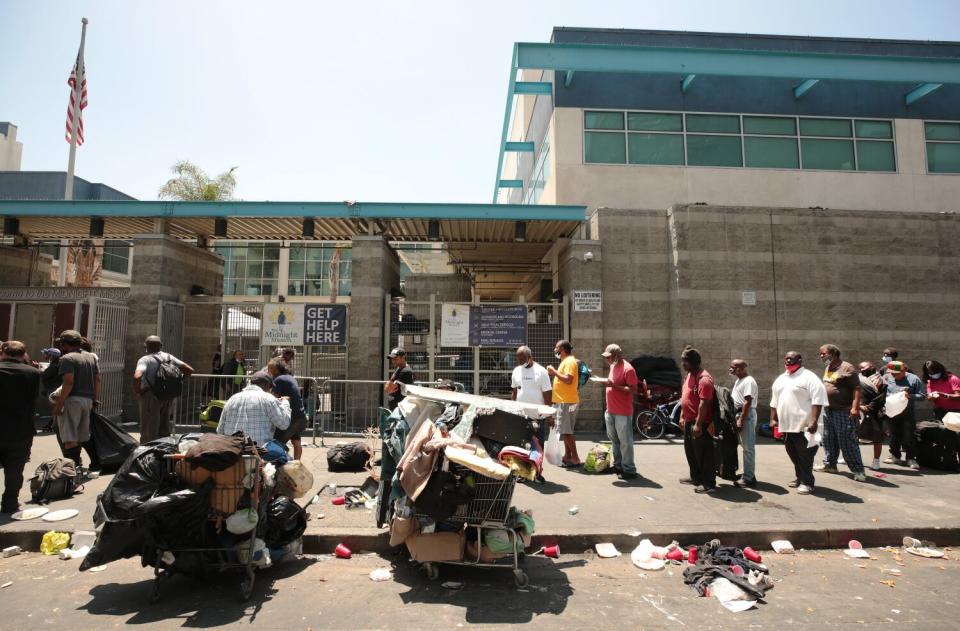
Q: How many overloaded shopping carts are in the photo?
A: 2